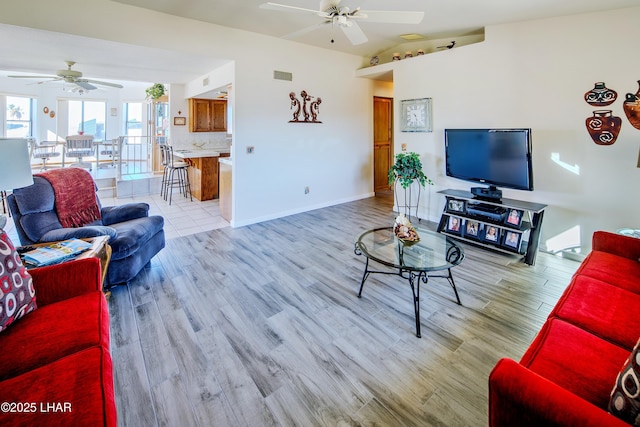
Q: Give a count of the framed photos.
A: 6